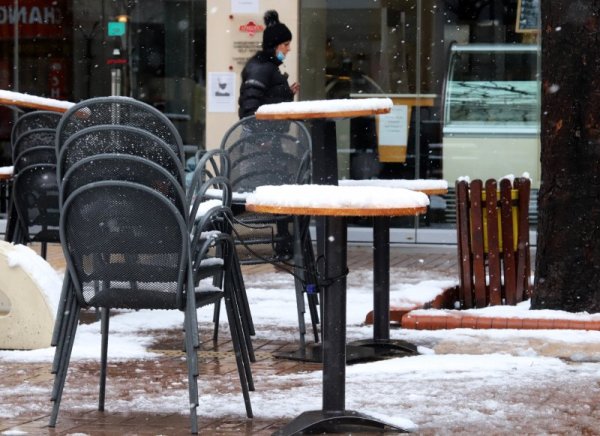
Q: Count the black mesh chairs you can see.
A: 12